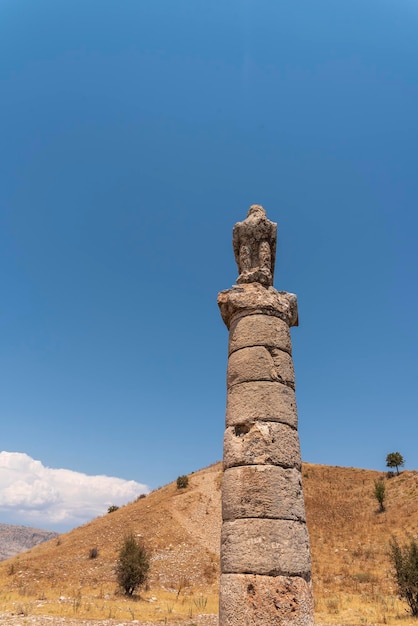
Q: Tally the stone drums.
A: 7